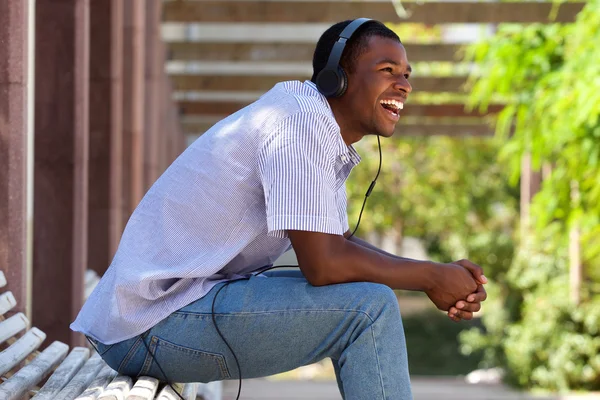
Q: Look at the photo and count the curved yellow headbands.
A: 0